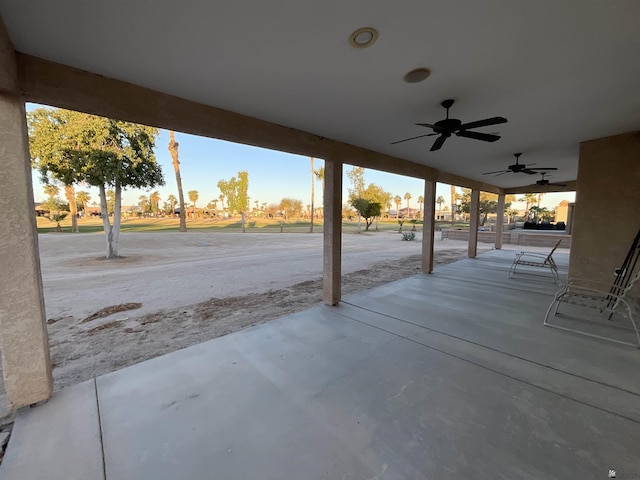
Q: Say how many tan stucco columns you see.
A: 5